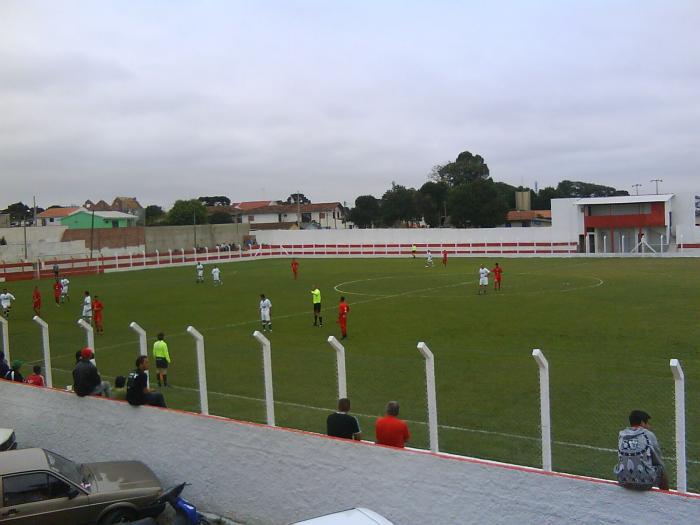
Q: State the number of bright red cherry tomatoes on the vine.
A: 0